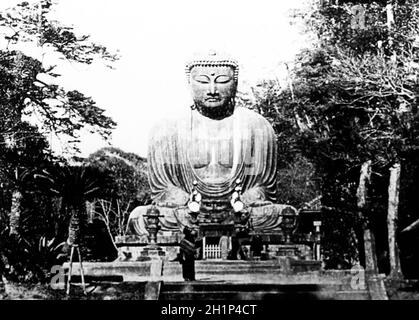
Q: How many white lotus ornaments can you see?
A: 2